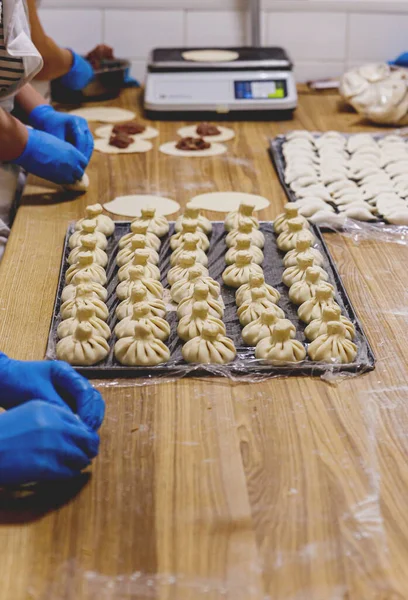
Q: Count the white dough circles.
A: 8